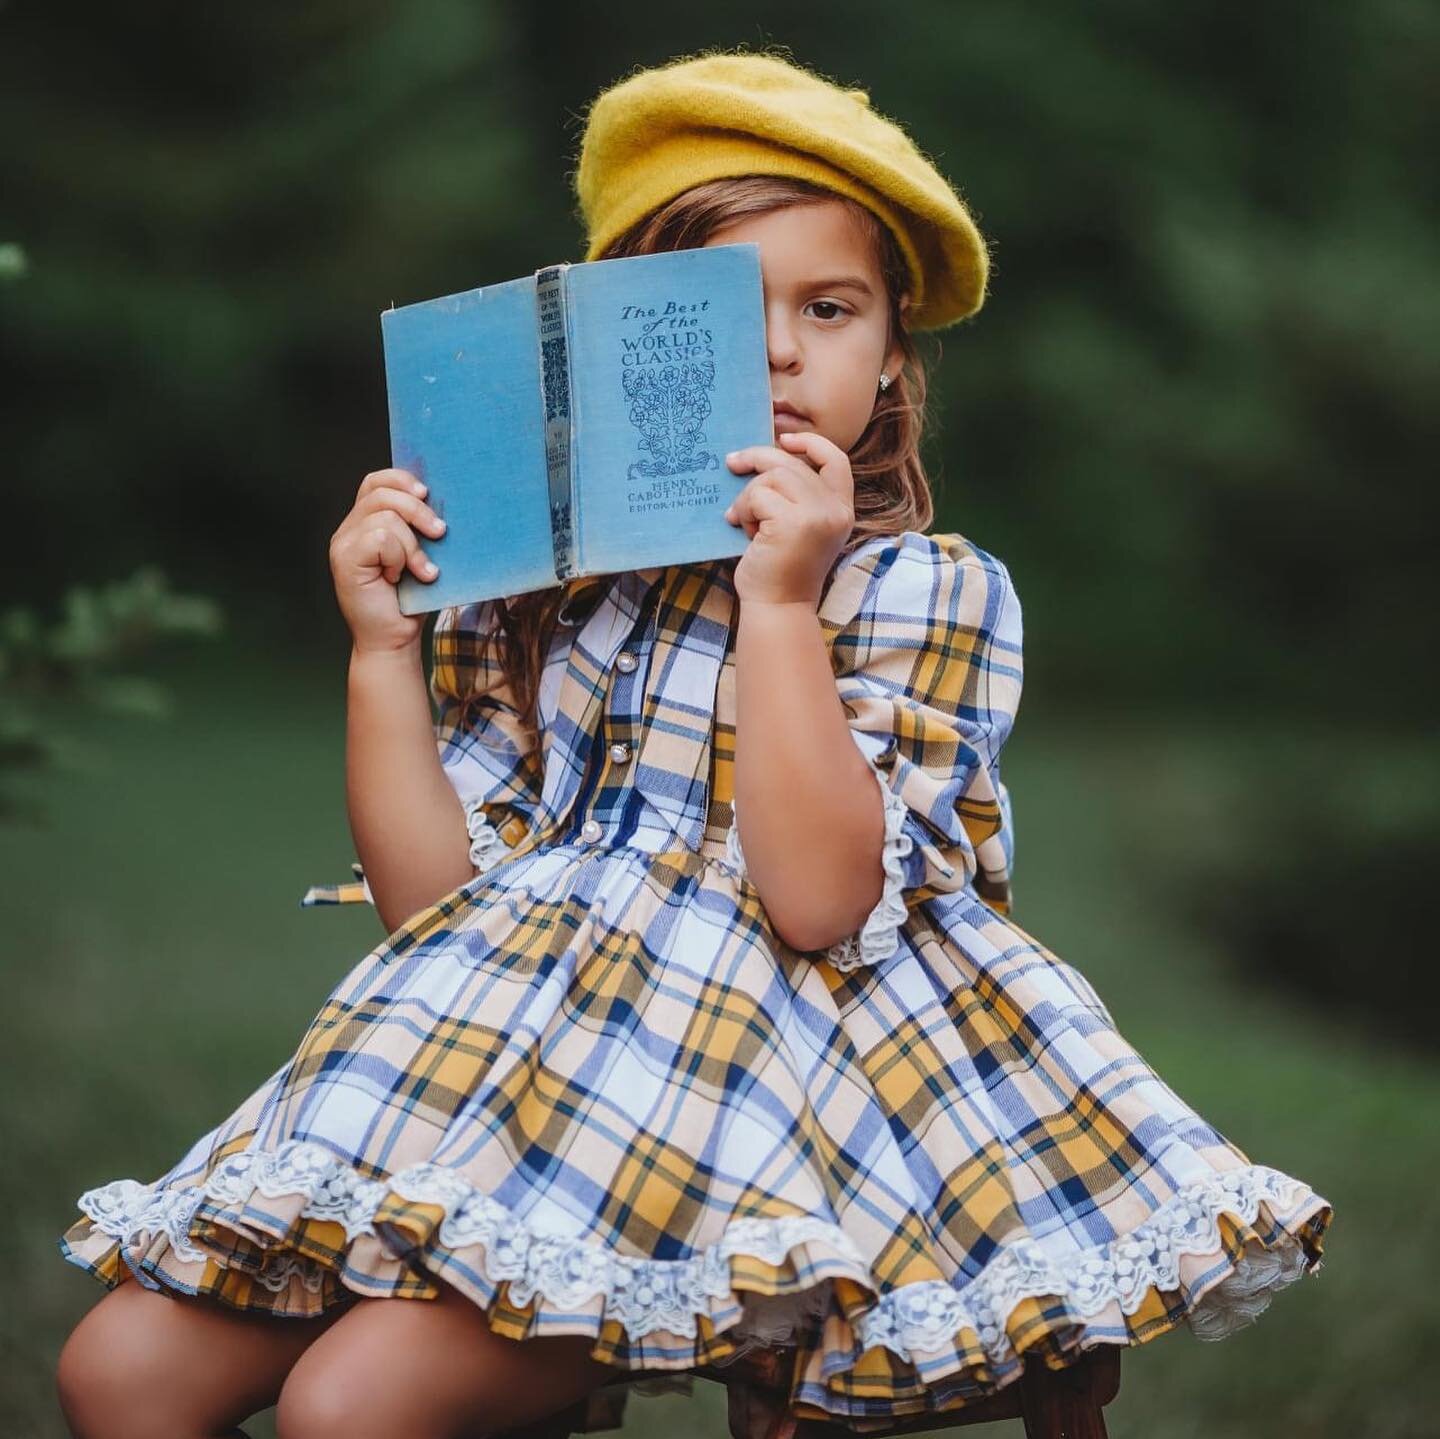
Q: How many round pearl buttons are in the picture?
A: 3